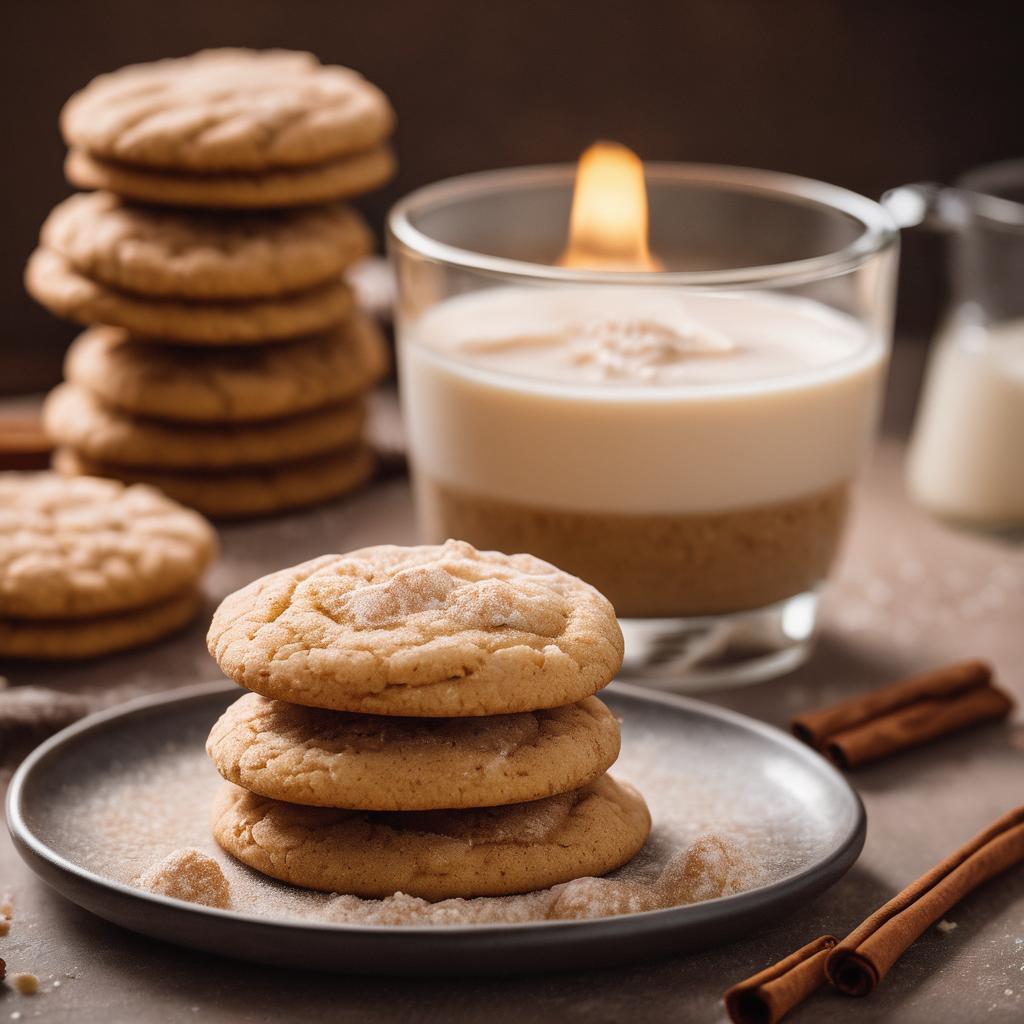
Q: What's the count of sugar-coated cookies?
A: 12